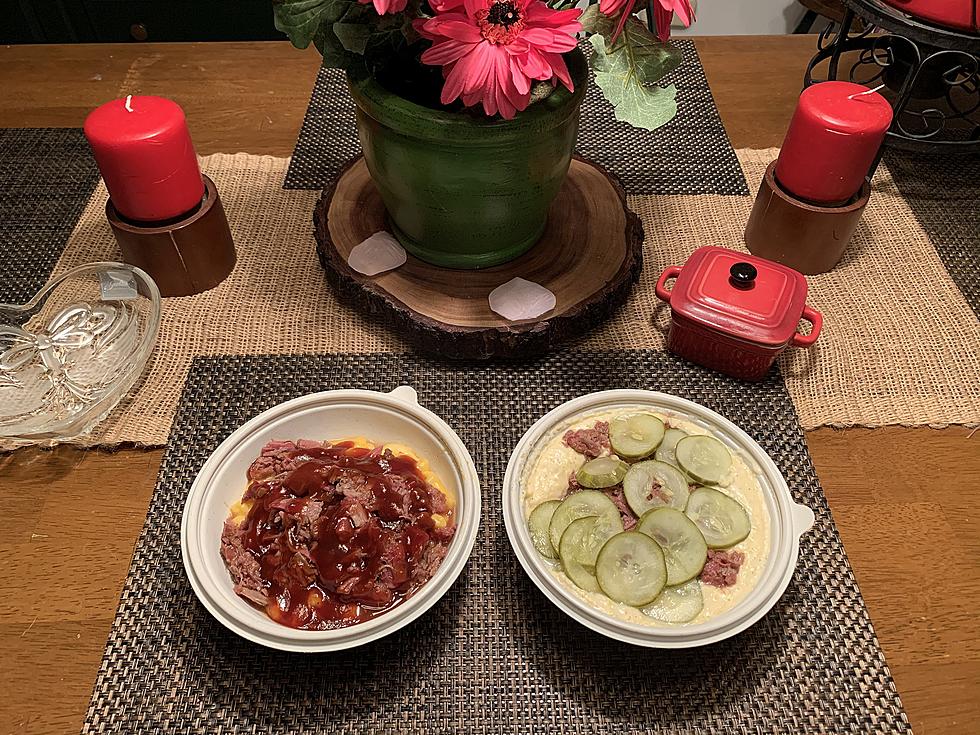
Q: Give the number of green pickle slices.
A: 12